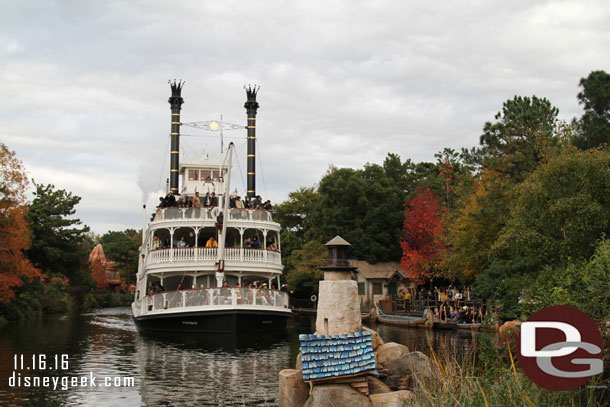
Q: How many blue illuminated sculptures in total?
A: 0